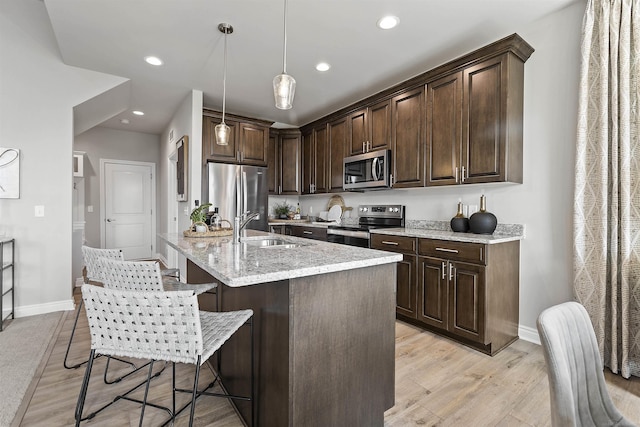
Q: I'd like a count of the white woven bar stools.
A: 3